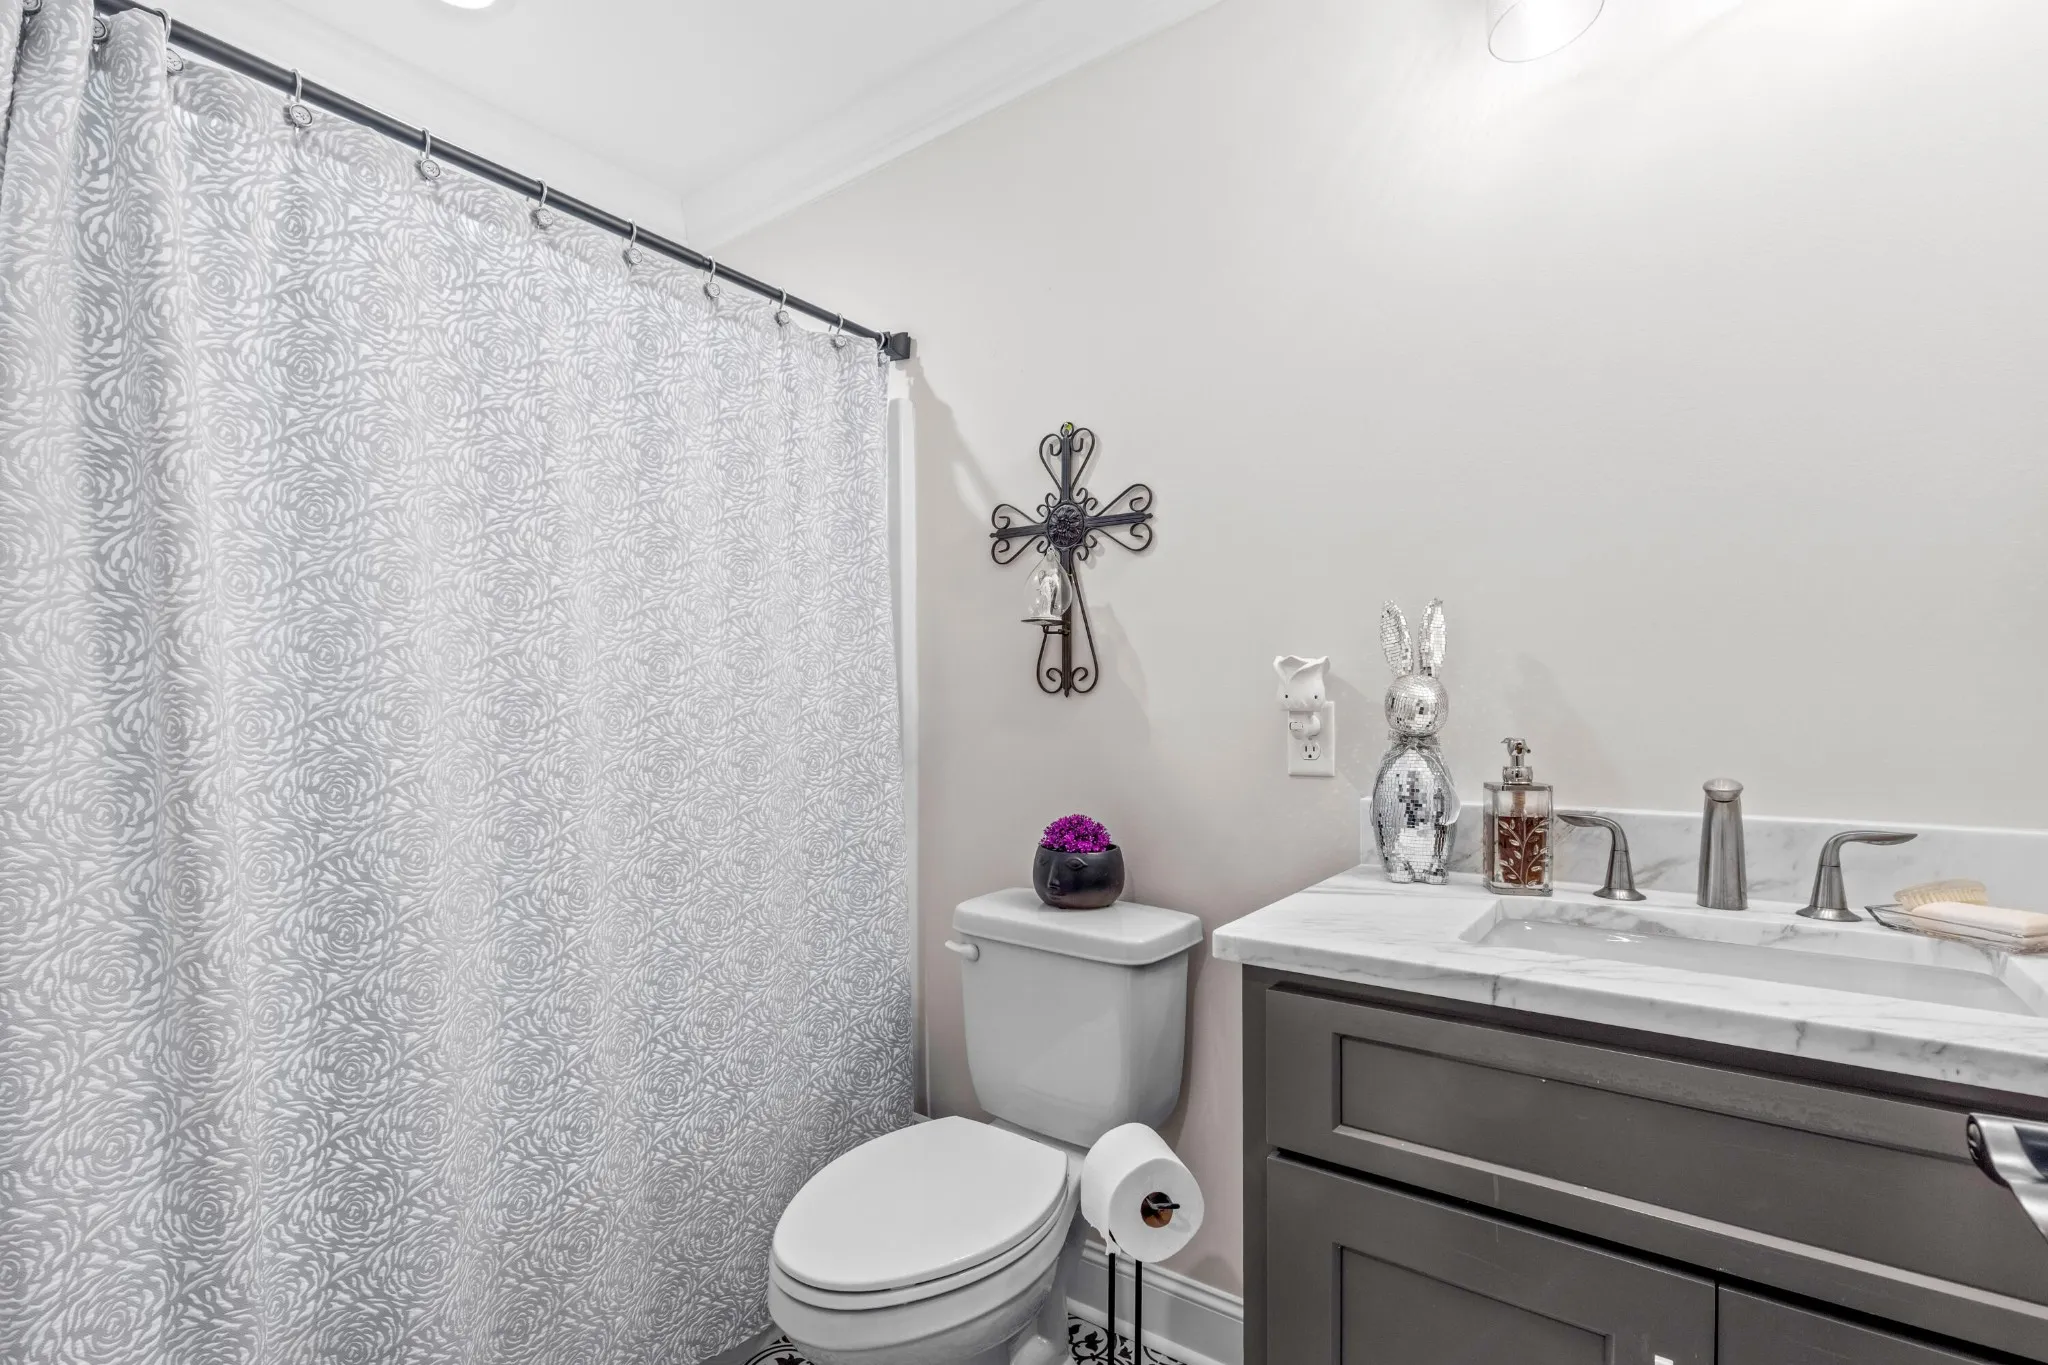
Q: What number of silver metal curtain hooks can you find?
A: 11